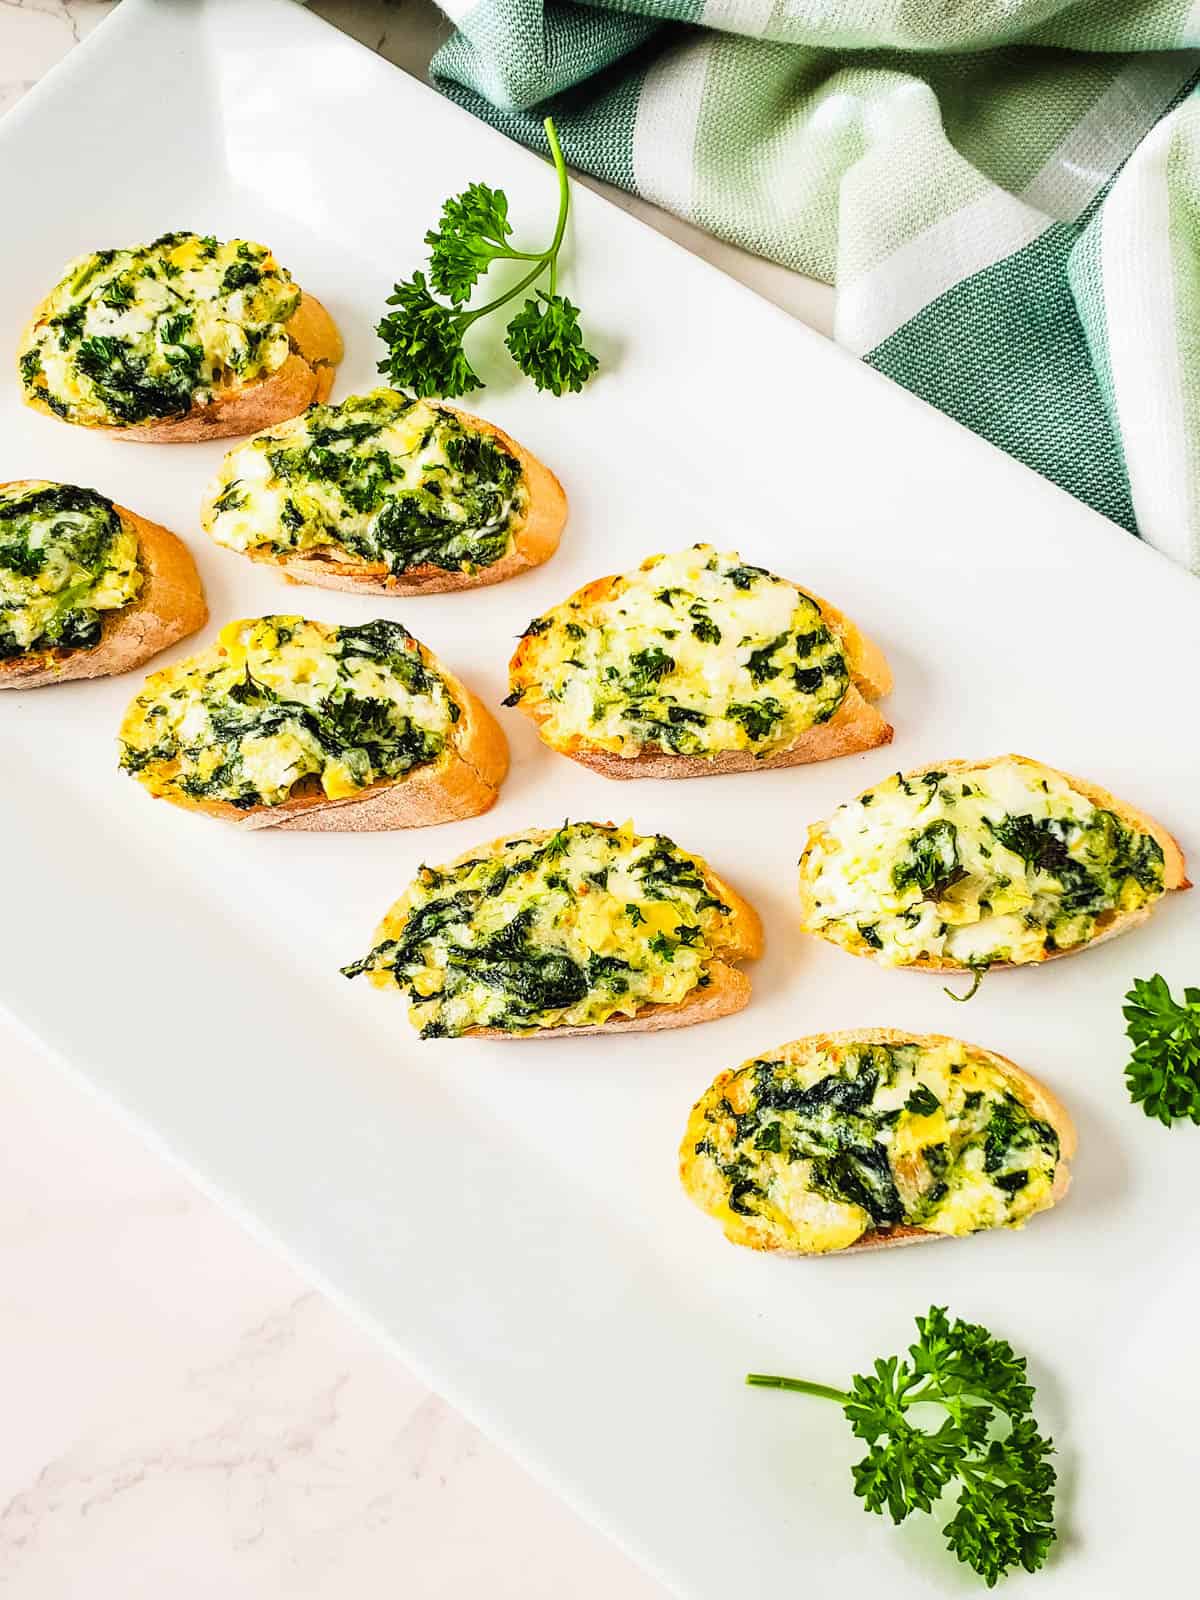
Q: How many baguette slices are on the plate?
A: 8